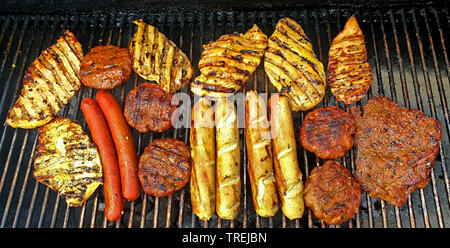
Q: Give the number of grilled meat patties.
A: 5